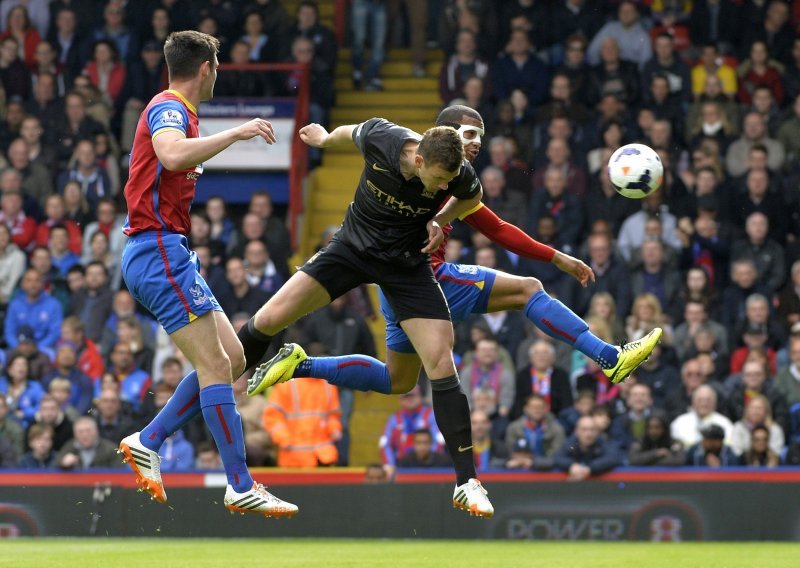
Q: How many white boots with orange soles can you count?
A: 3